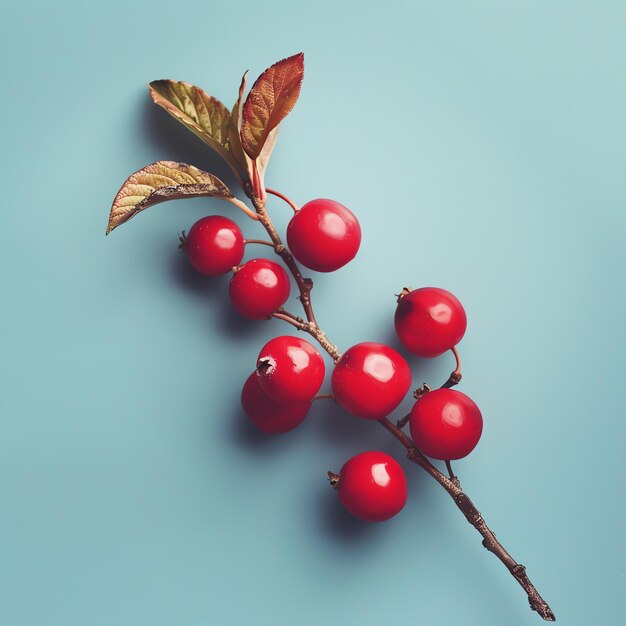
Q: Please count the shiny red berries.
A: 9